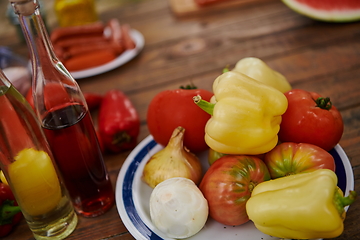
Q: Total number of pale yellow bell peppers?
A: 3